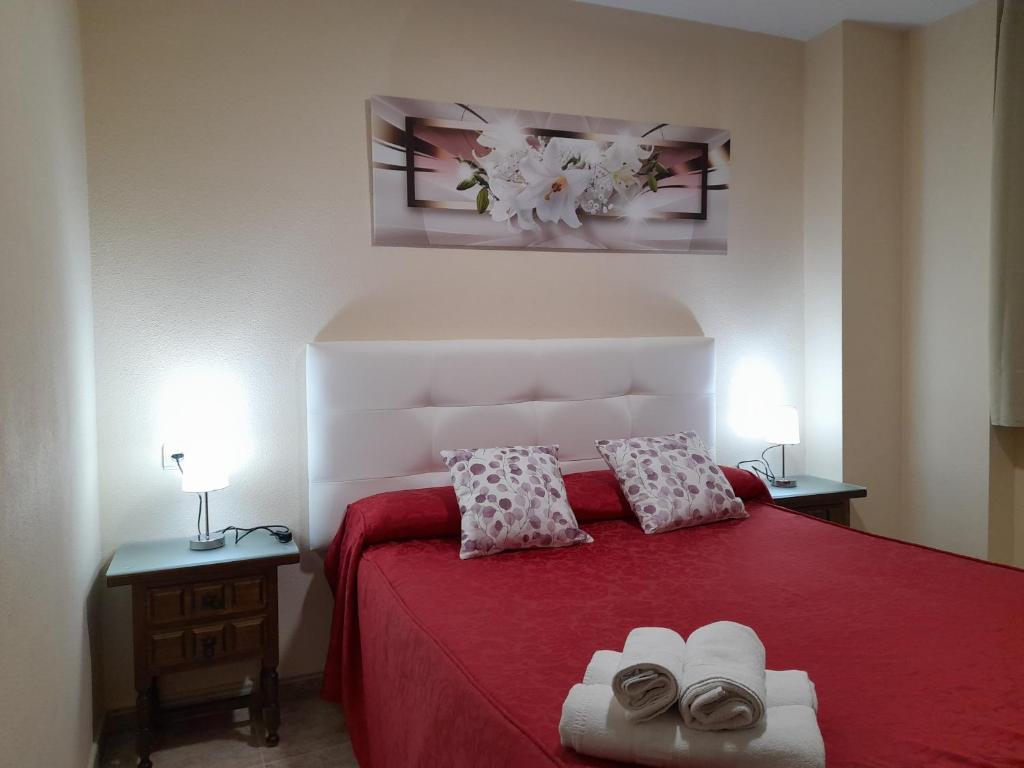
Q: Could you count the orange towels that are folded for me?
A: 0